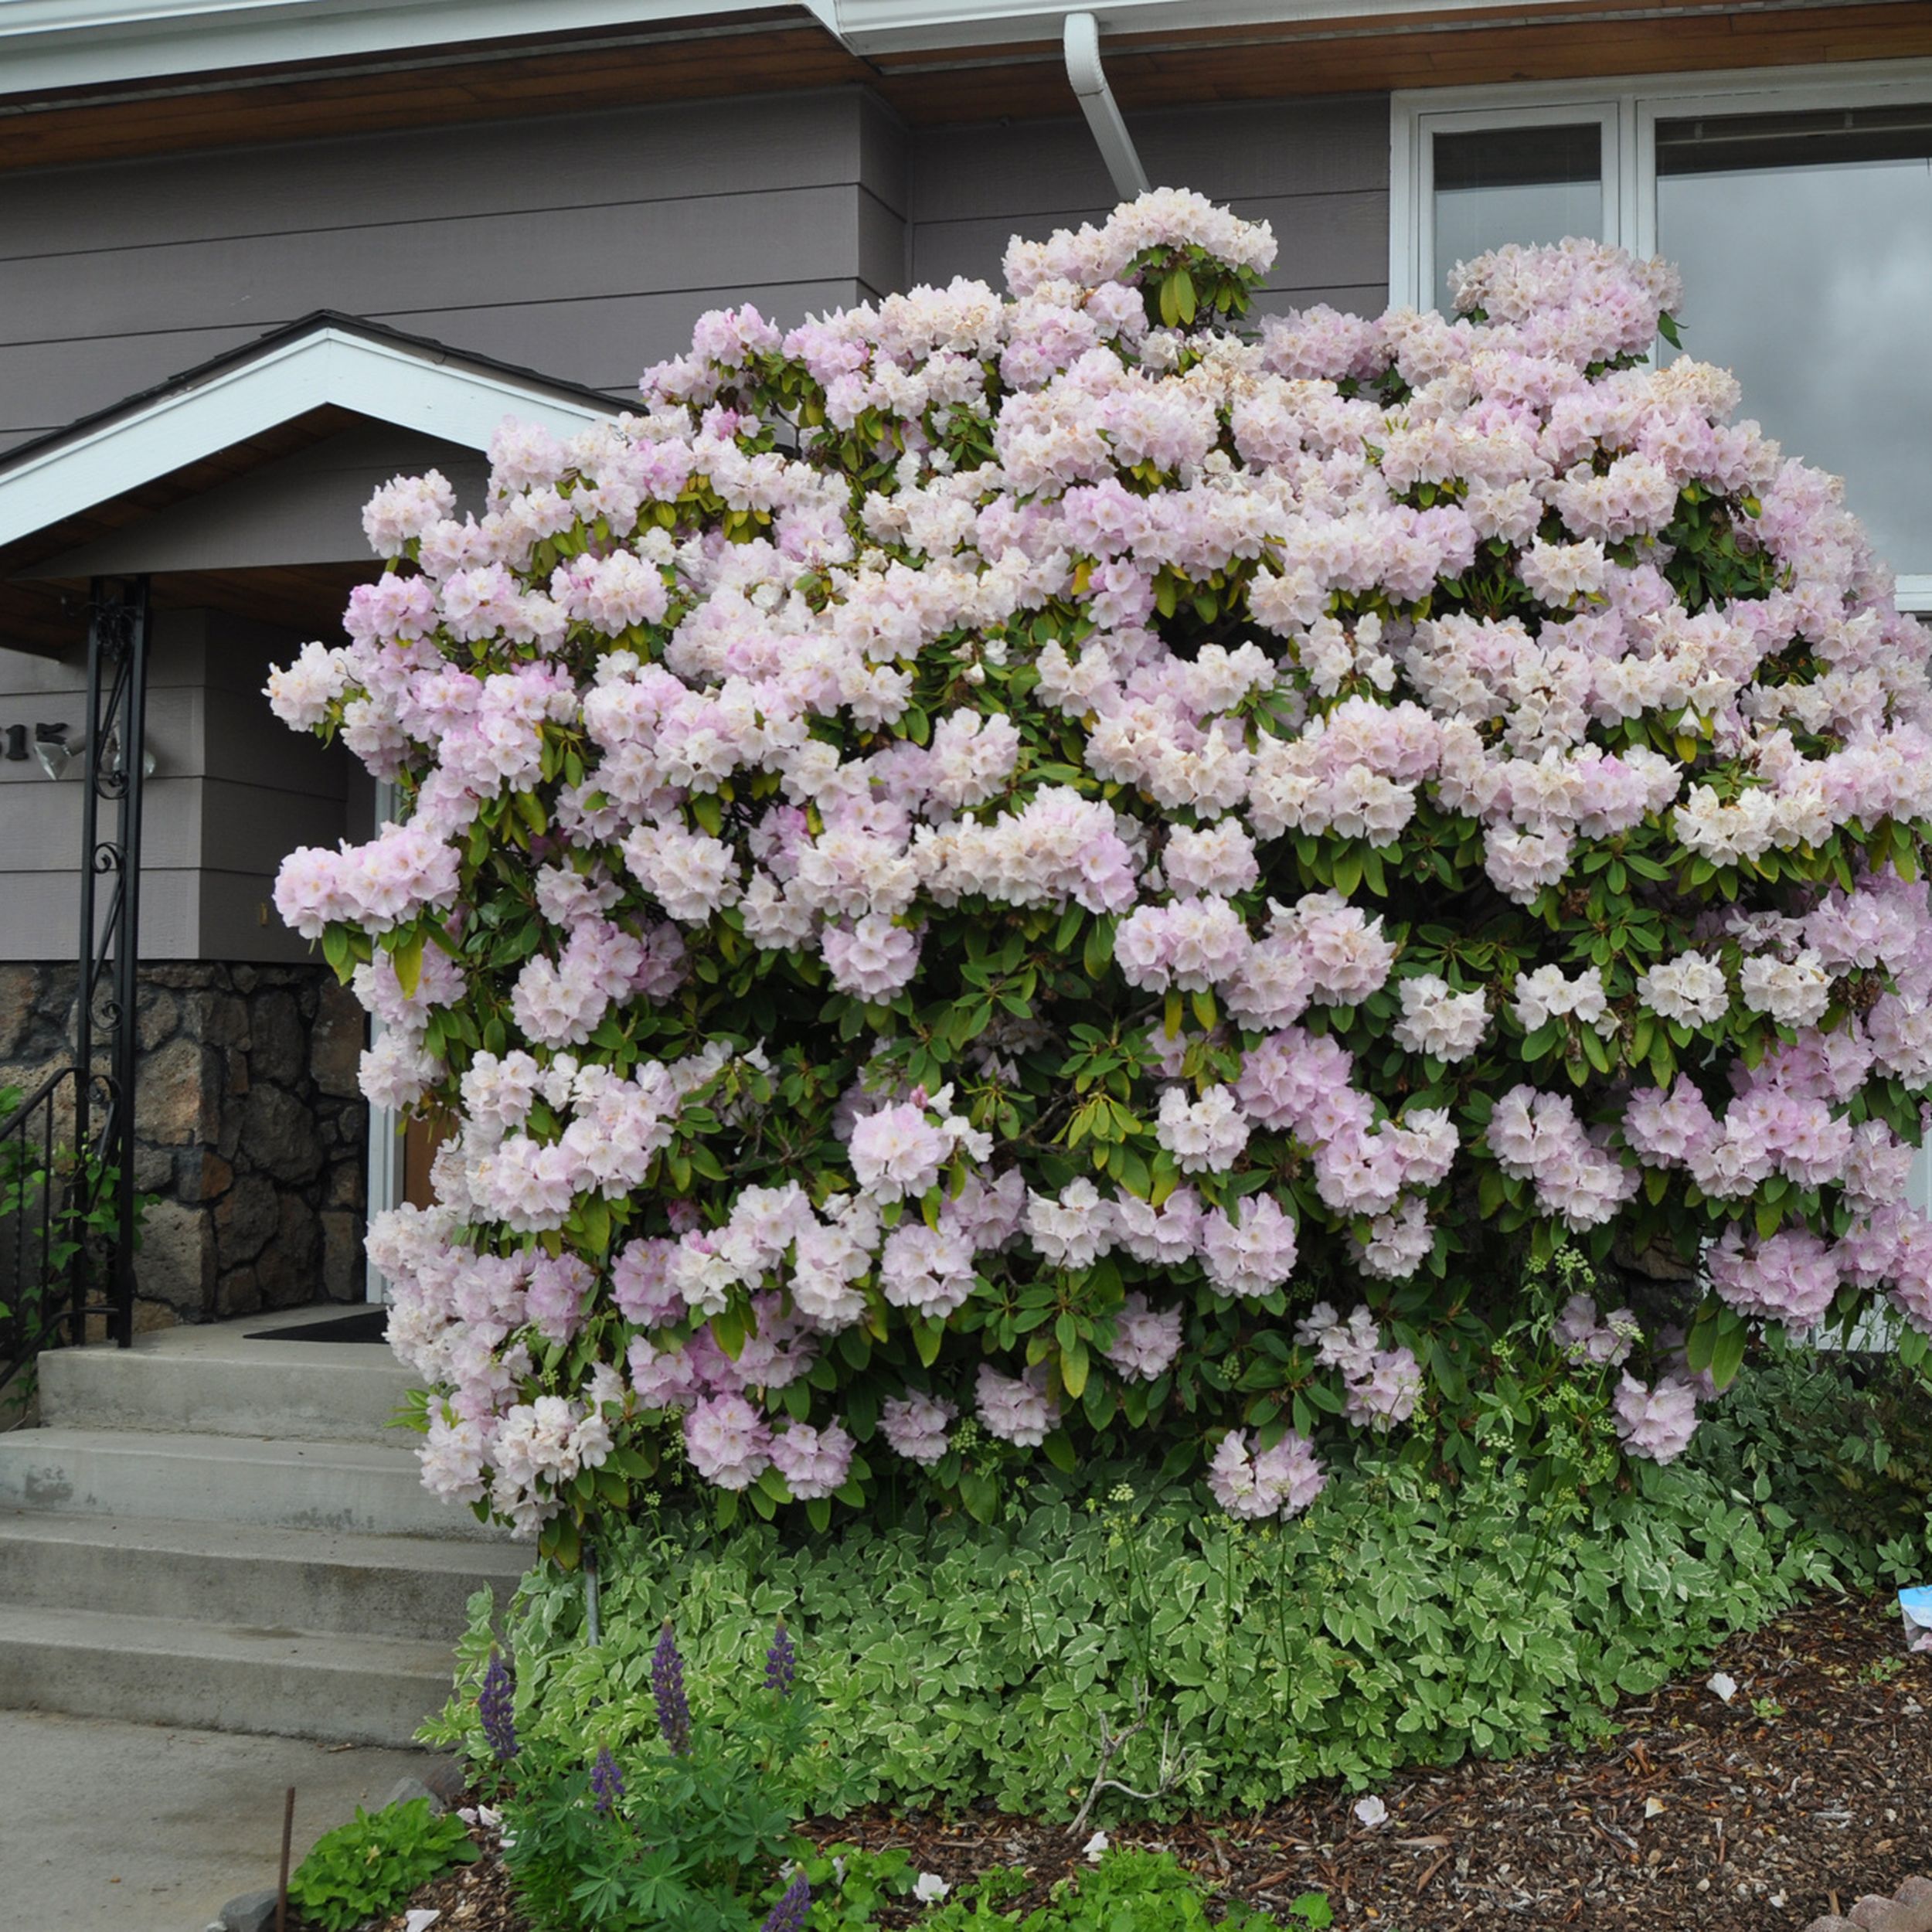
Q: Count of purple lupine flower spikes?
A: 5